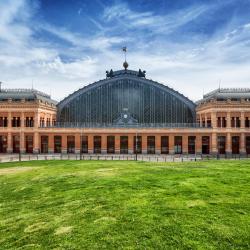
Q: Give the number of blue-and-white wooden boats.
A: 0